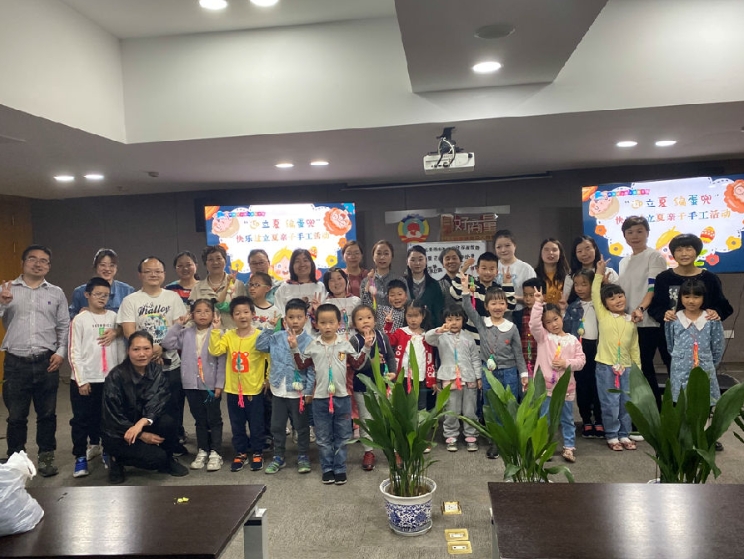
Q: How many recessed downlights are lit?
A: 9